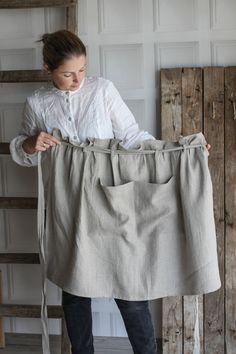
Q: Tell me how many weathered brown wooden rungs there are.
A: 6